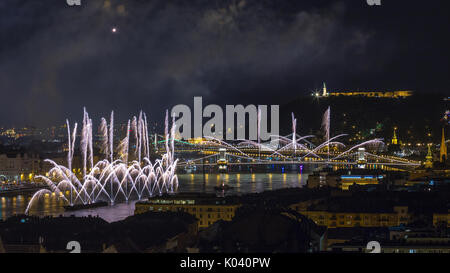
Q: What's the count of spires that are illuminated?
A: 3